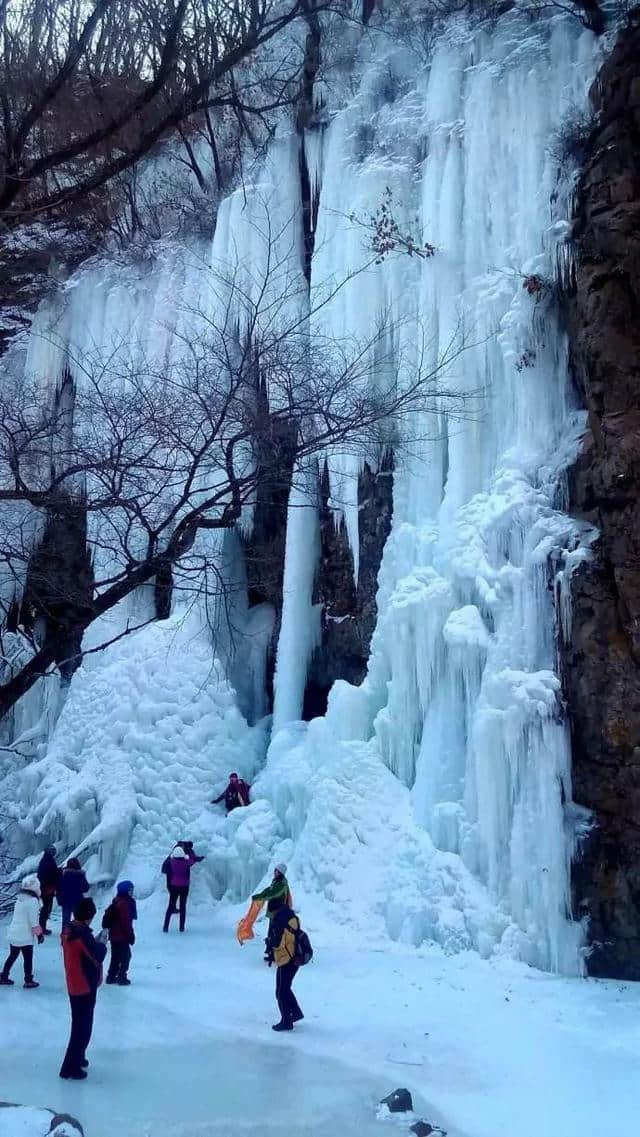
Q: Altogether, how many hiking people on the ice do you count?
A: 9